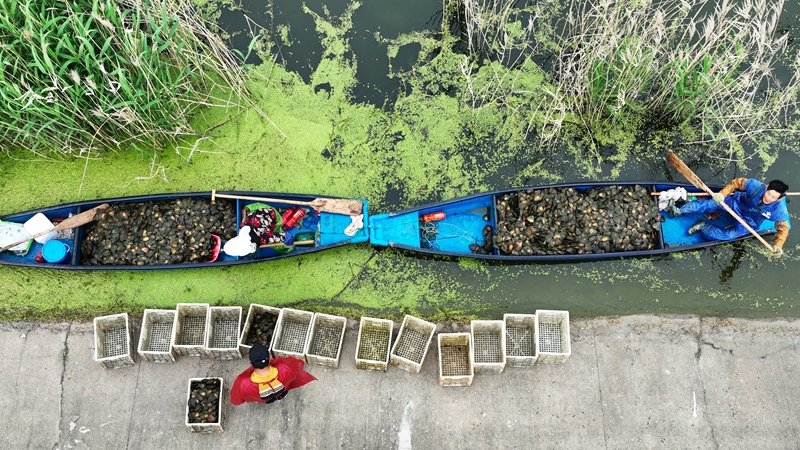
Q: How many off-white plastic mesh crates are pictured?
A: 14